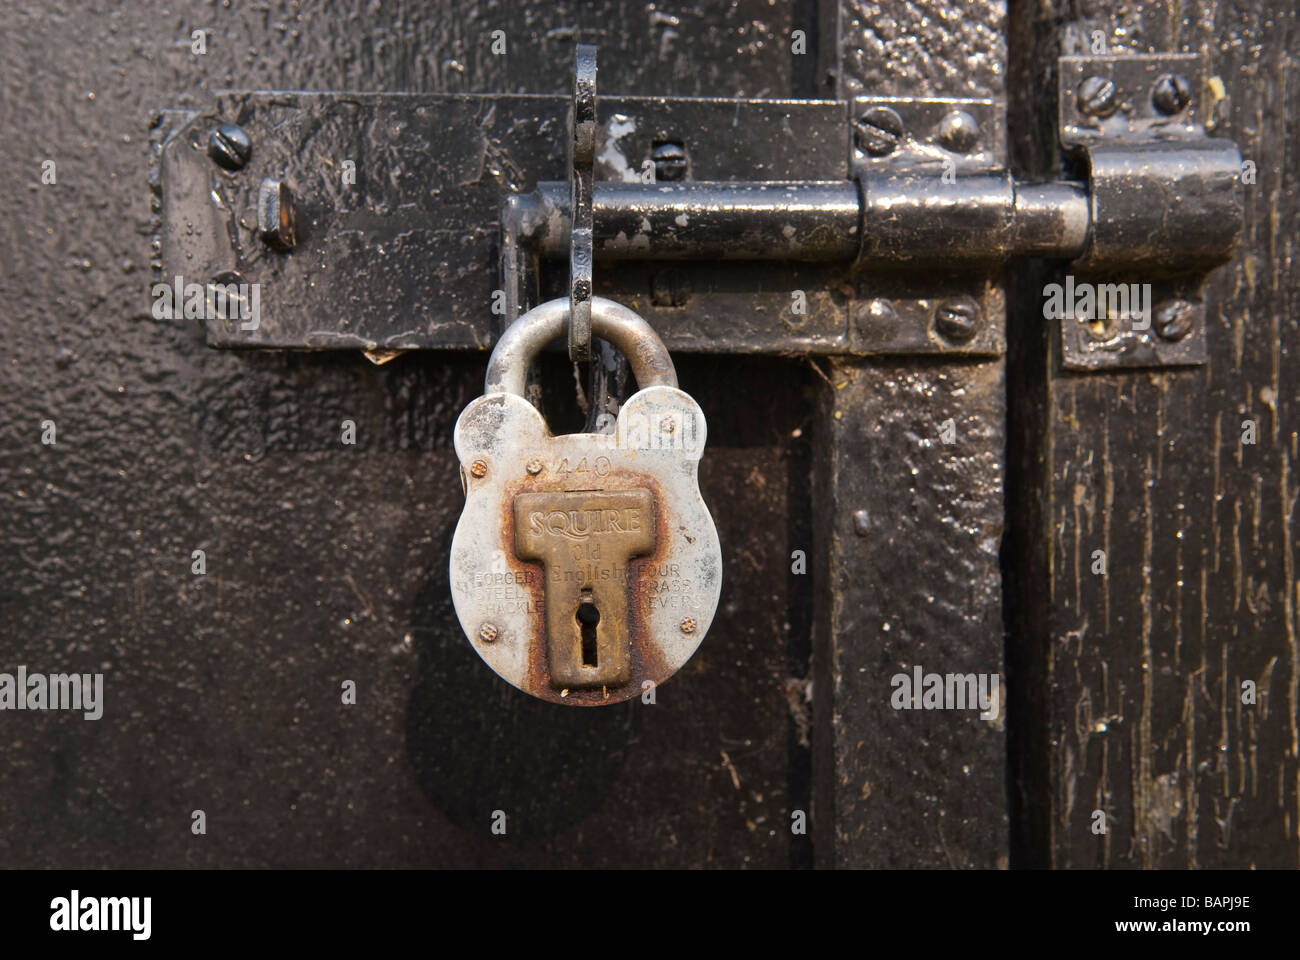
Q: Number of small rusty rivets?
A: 5